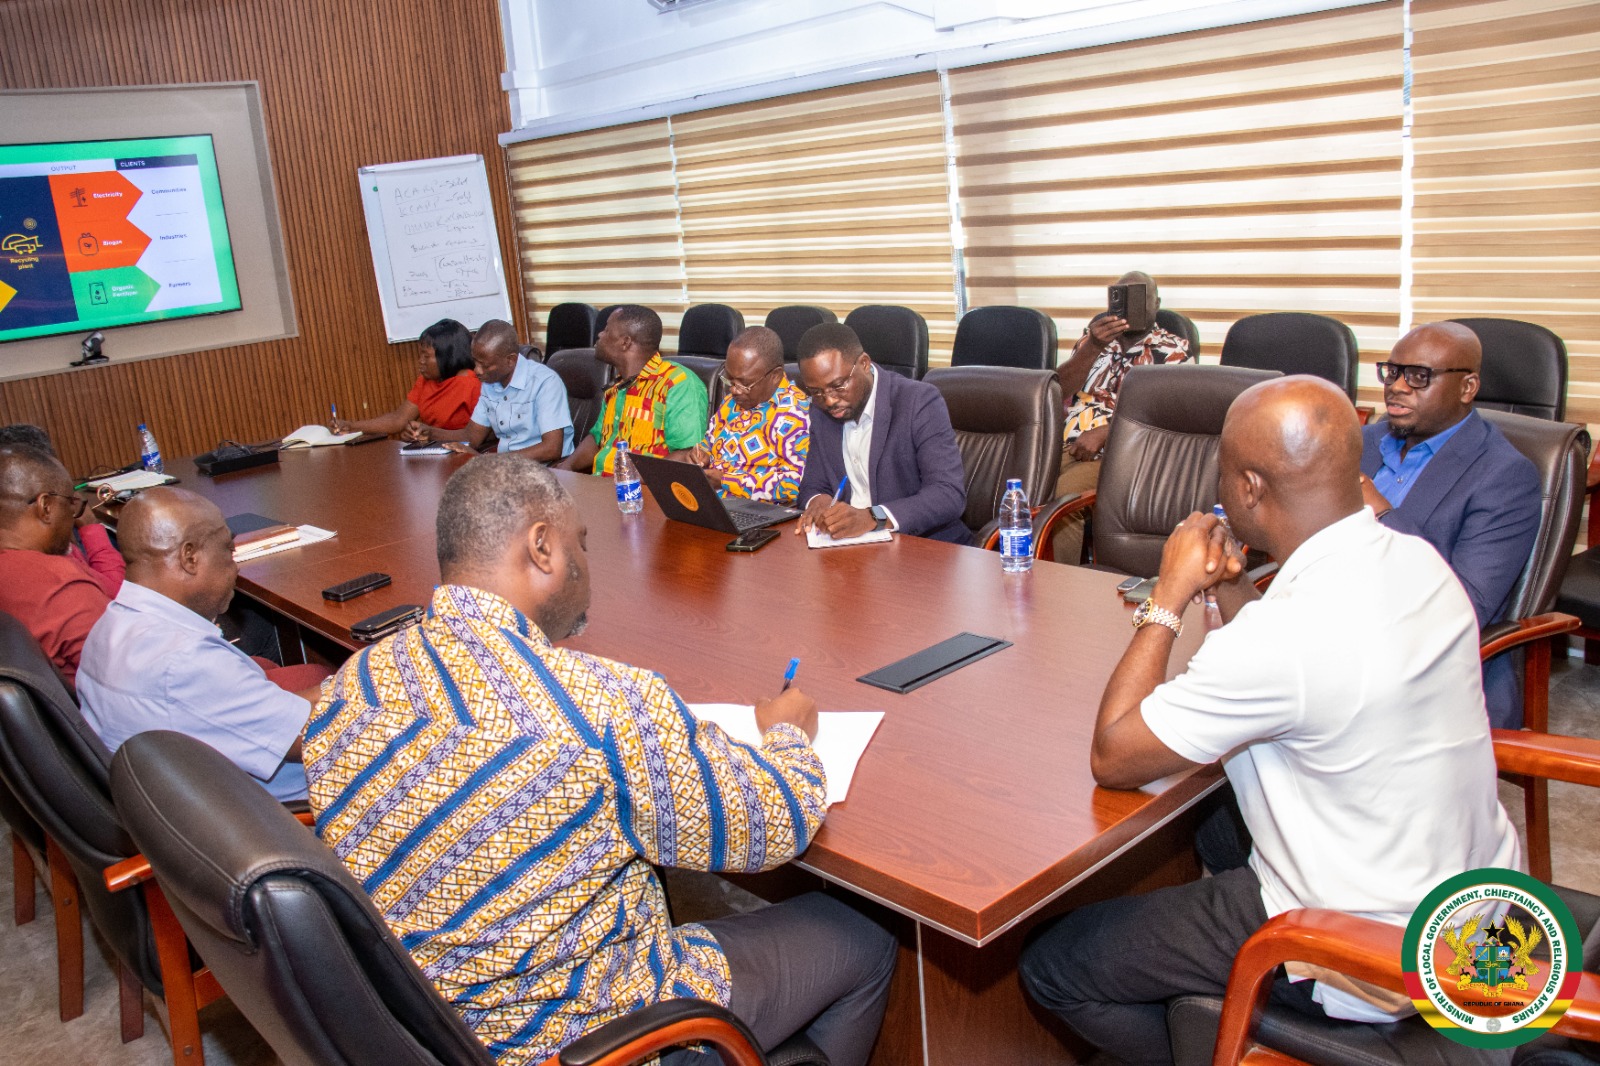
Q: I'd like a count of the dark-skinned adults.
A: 12